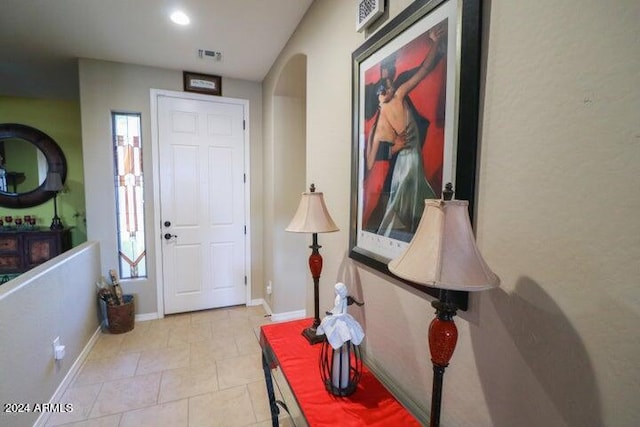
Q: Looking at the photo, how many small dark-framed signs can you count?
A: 1